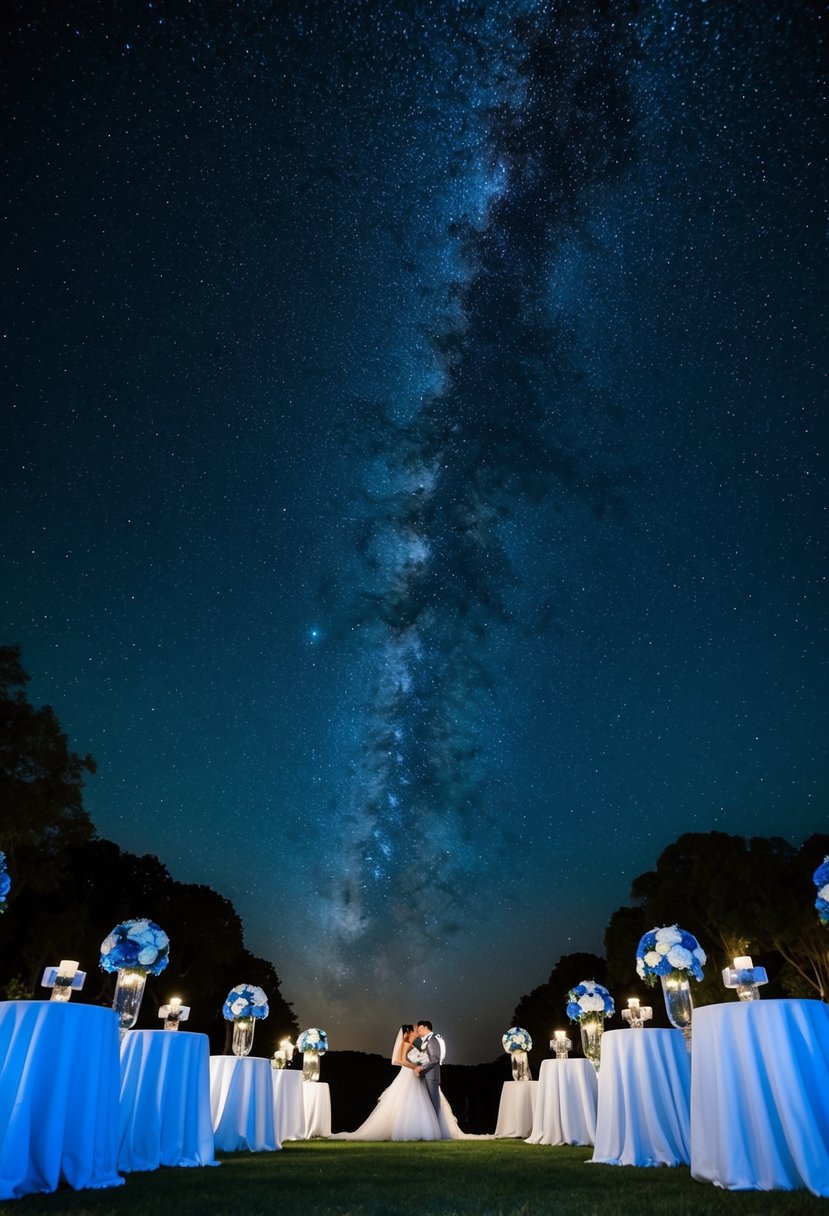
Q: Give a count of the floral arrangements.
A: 8